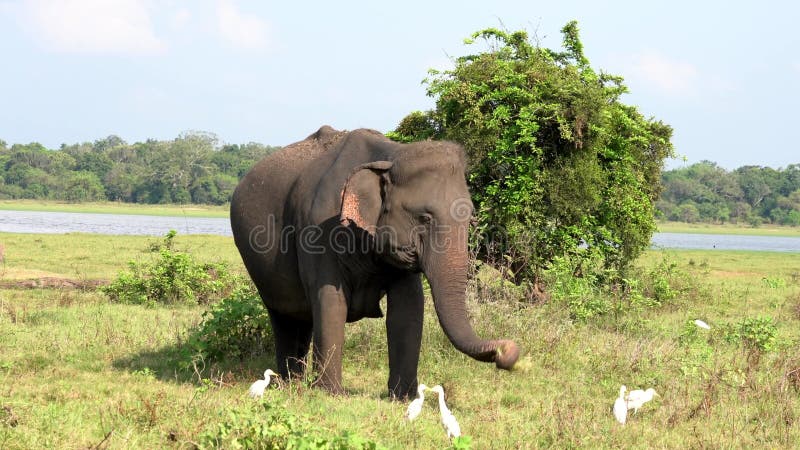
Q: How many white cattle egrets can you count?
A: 6